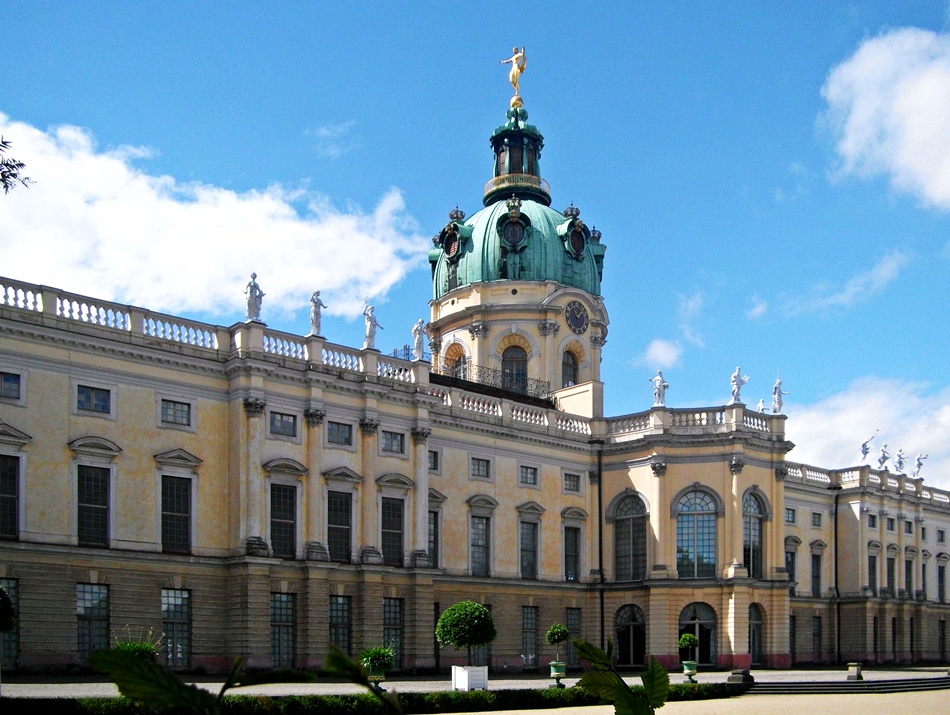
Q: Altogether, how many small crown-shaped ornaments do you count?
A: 5